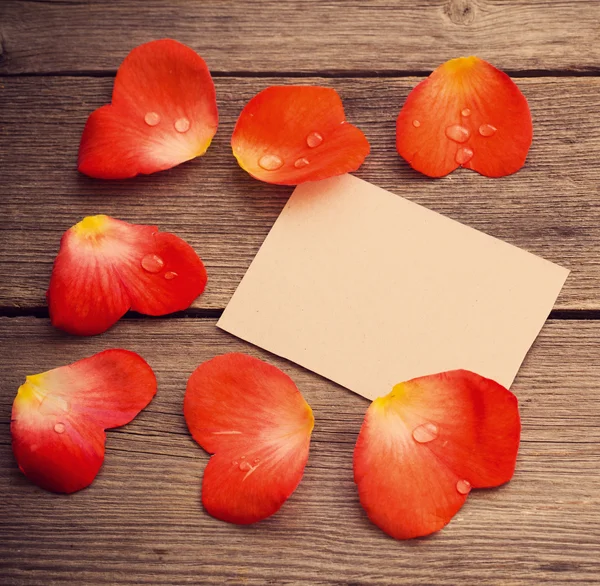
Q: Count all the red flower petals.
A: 7